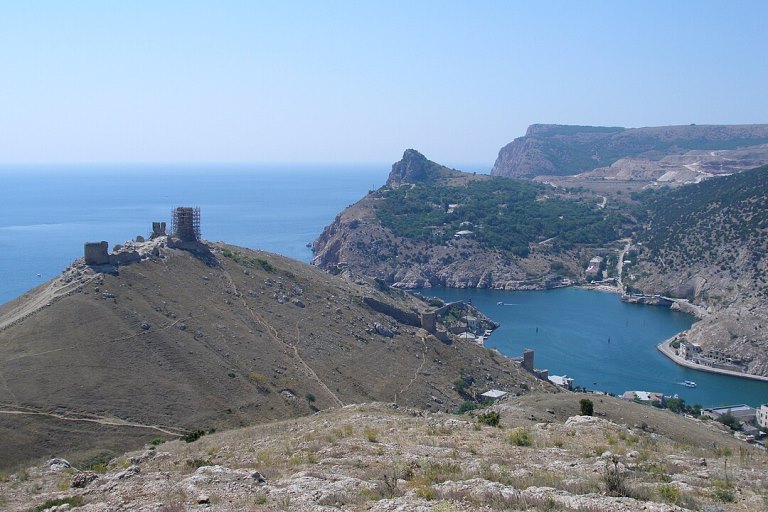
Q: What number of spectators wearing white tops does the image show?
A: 0